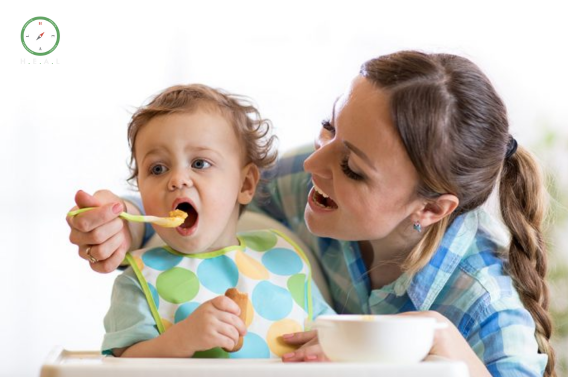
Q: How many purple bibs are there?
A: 0